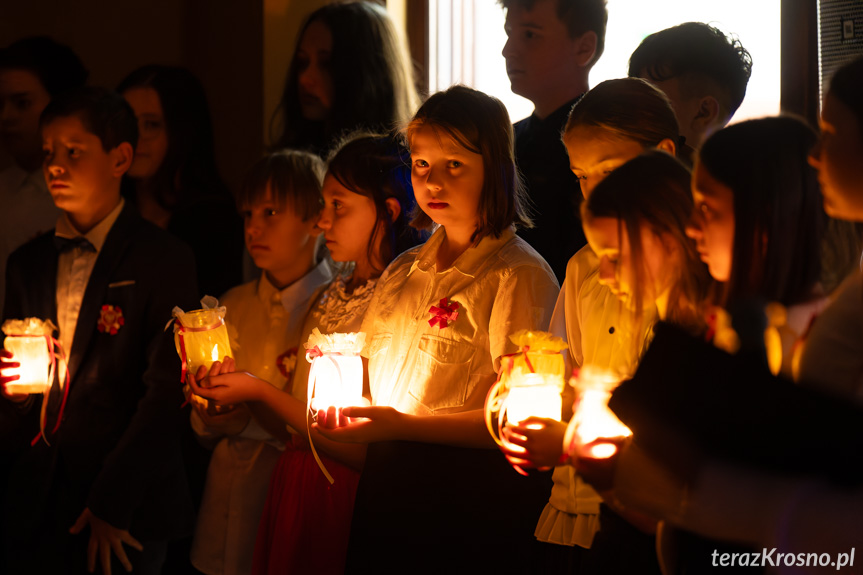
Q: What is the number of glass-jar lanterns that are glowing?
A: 5